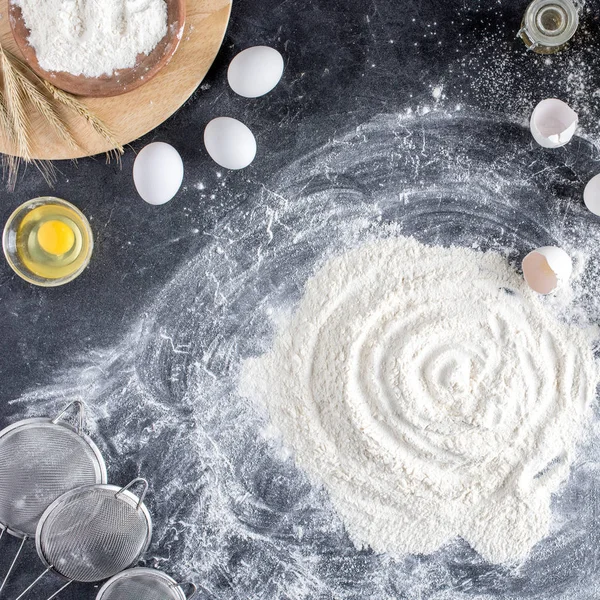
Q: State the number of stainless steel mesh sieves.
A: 3